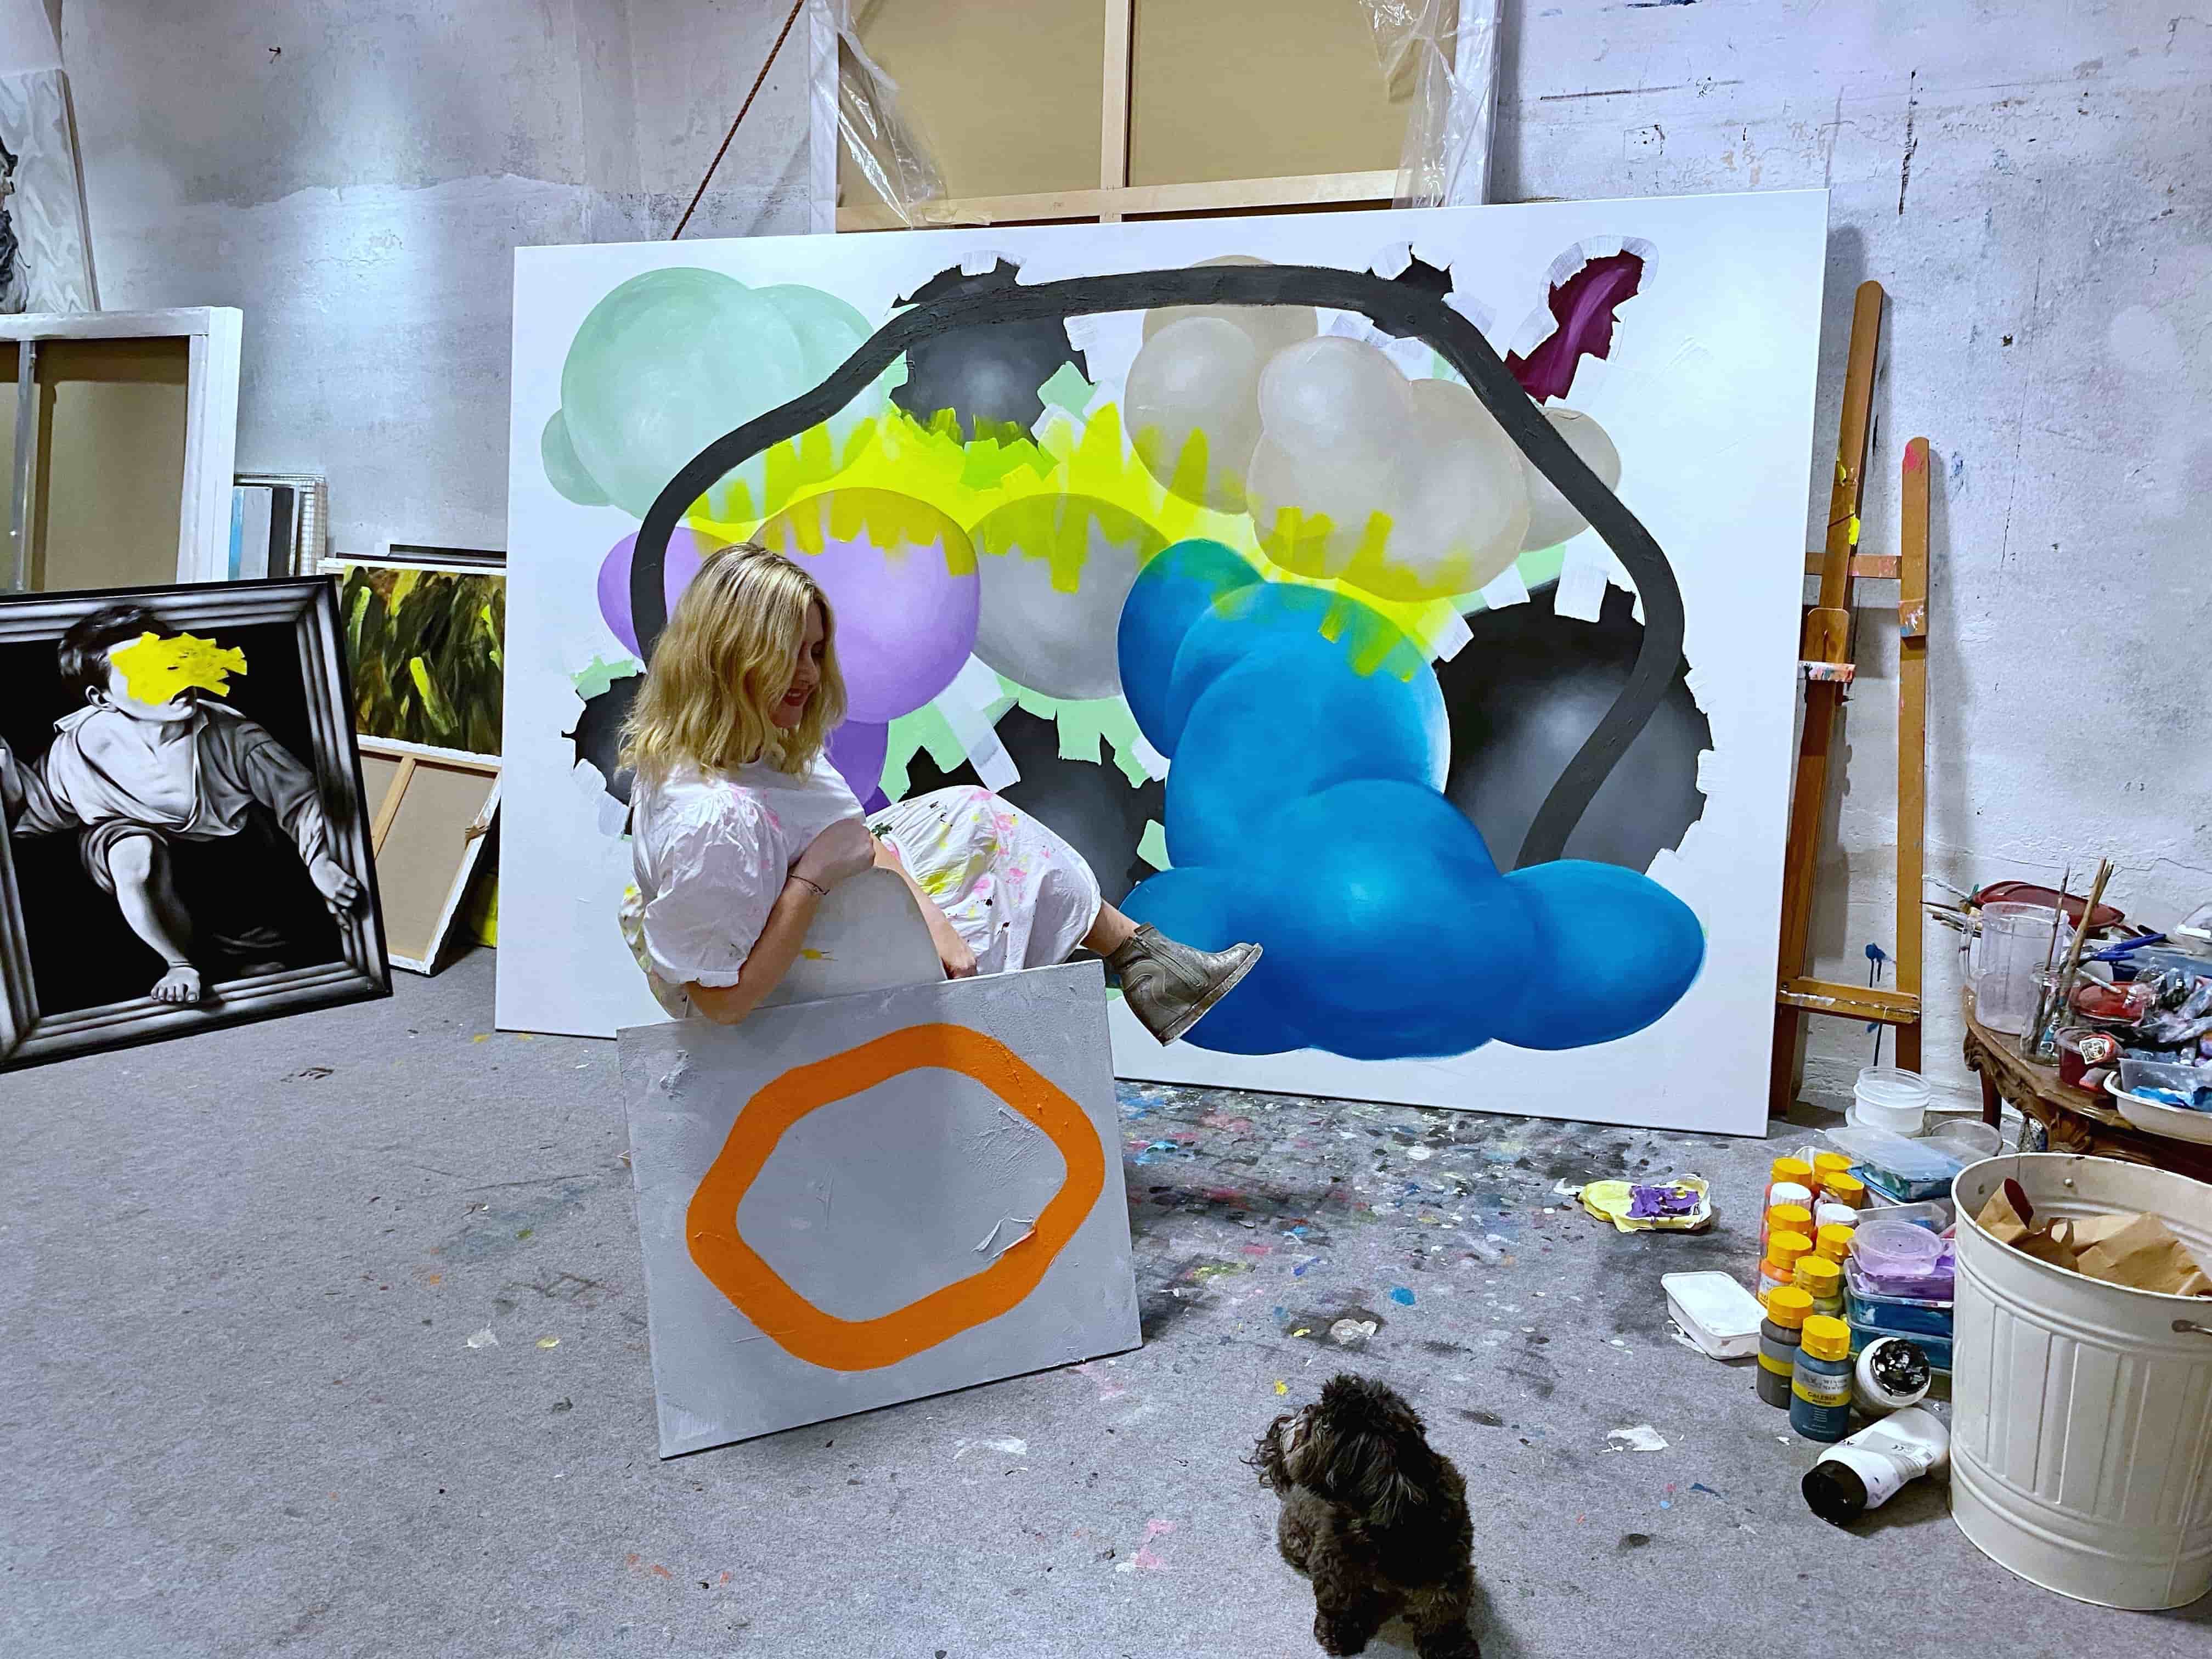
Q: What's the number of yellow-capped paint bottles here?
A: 9